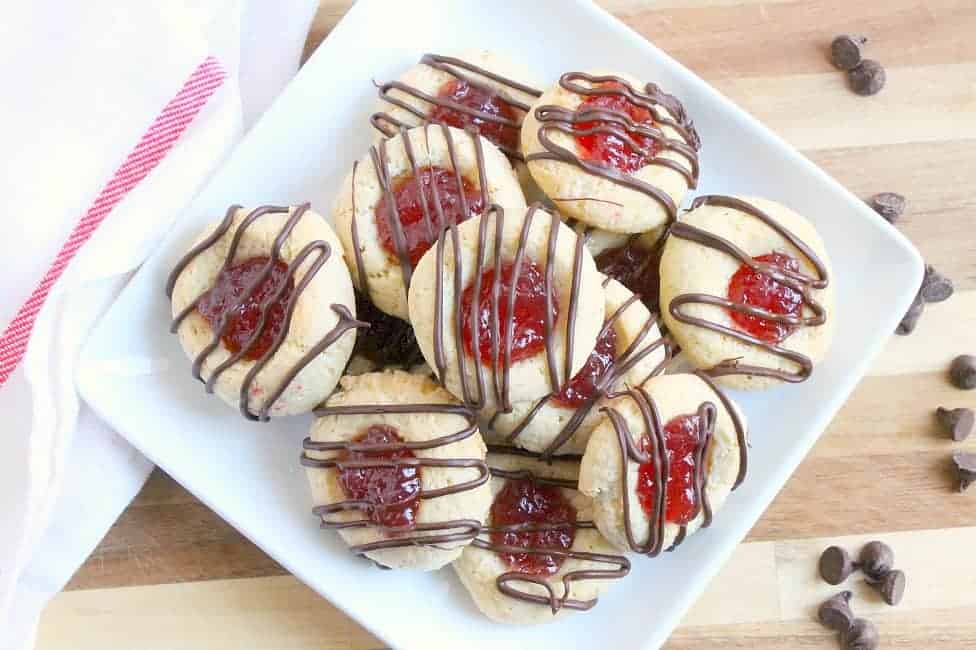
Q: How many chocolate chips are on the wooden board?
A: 13